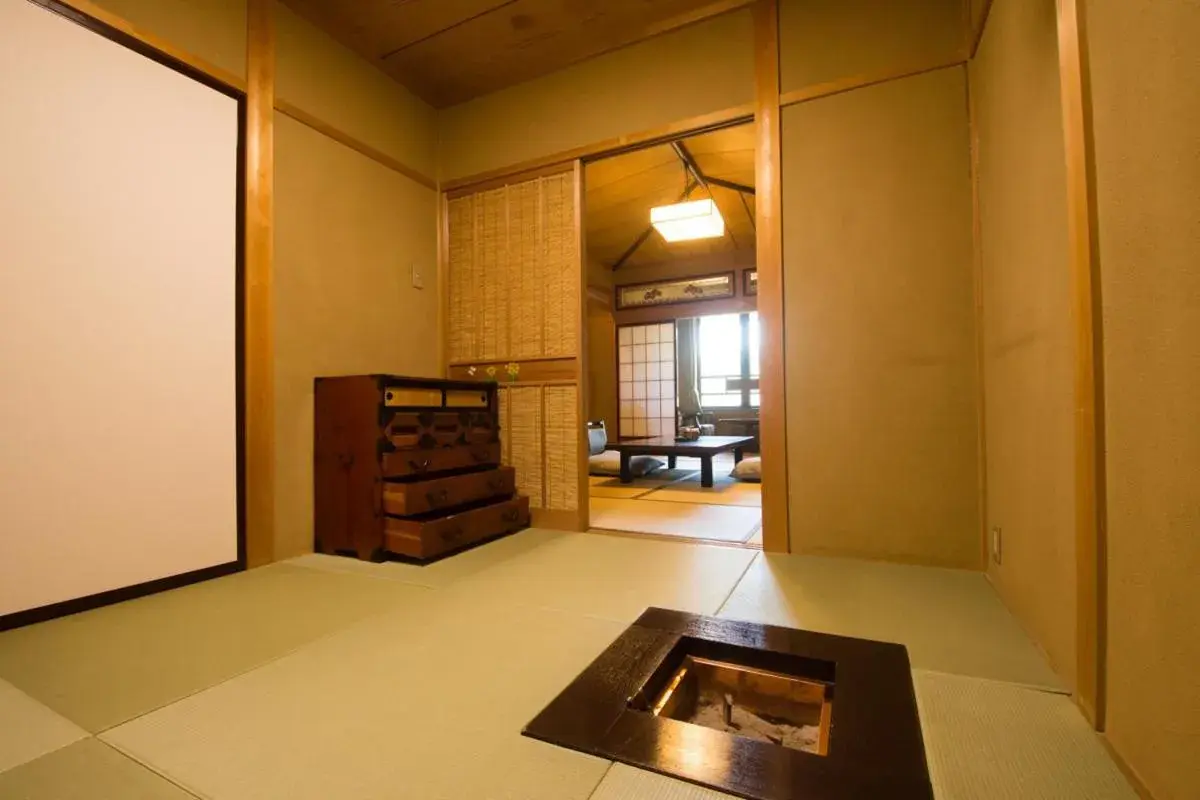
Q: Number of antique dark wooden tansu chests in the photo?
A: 1